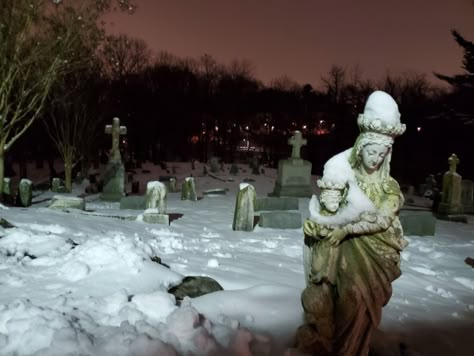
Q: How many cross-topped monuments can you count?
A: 3